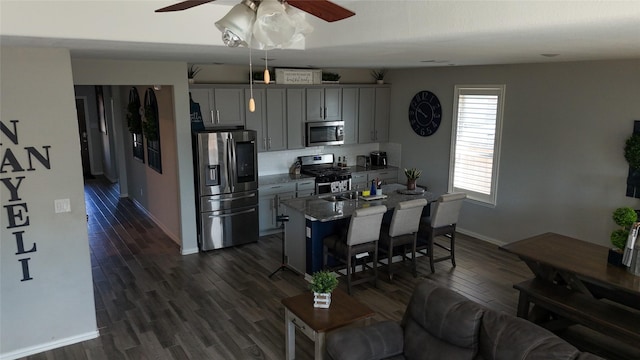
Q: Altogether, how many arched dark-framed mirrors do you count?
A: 2